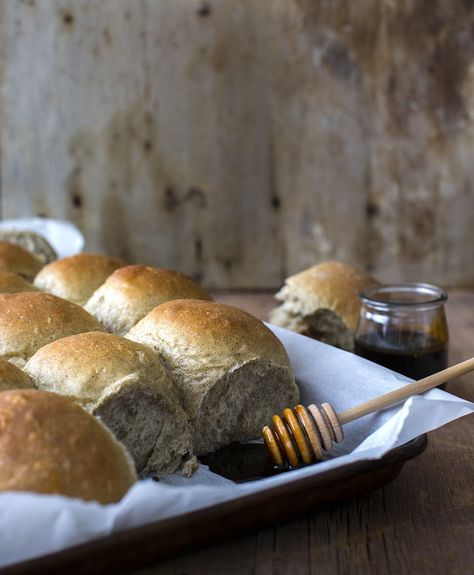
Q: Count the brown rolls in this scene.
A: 11